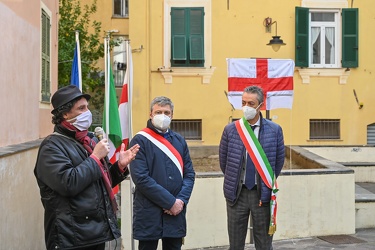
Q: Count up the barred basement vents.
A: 2